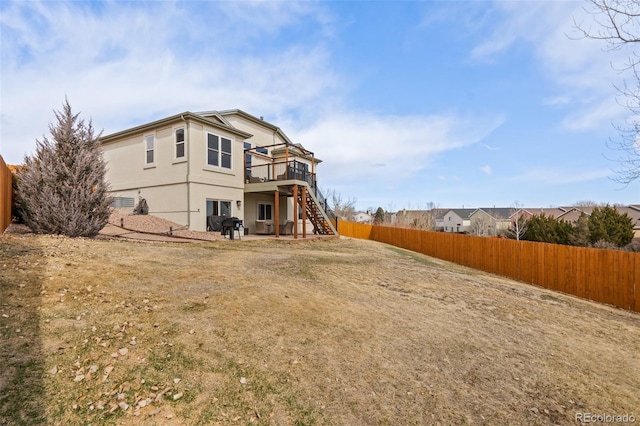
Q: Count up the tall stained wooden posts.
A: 3